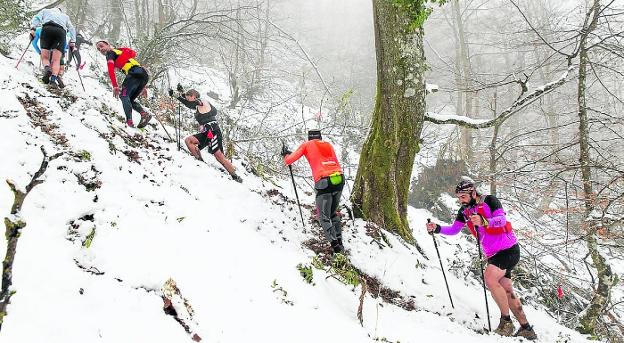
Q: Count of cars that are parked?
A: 0